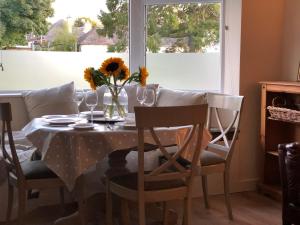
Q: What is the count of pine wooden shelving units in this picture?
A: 1